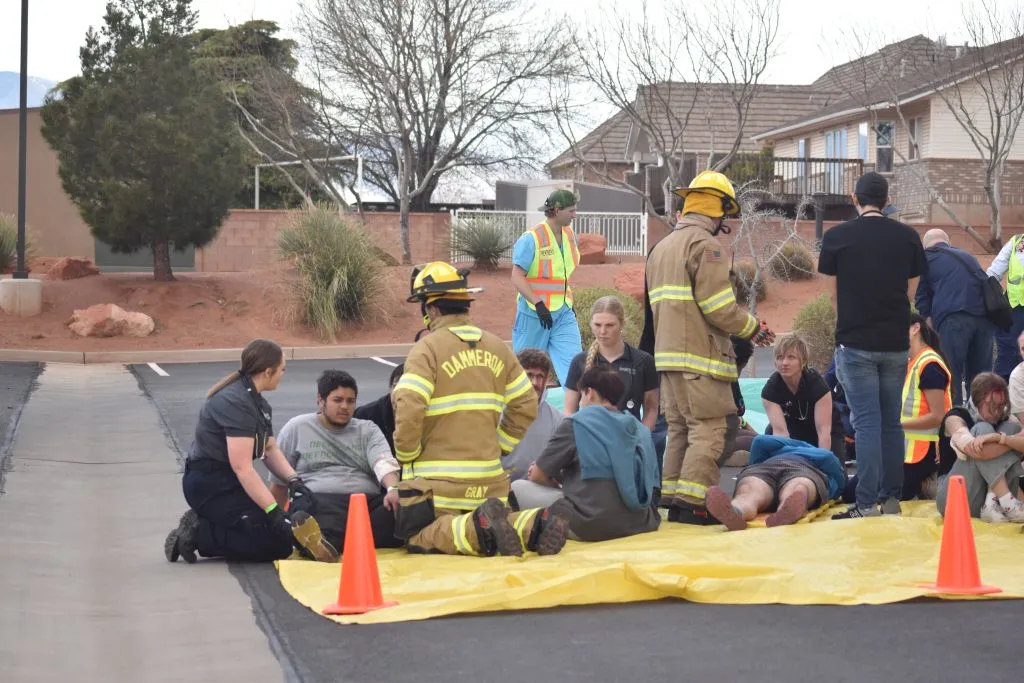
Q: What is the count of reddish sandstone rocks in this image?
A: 4